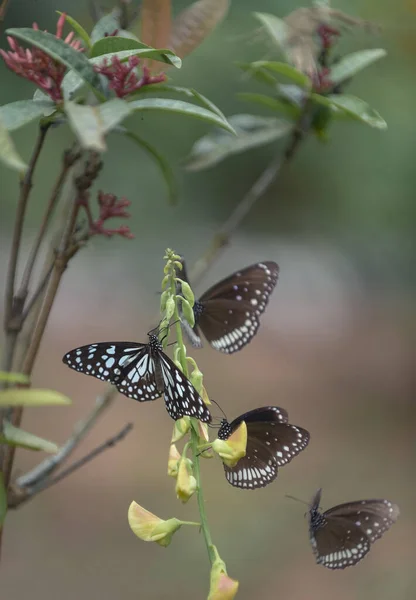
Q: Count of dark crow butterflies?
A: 3